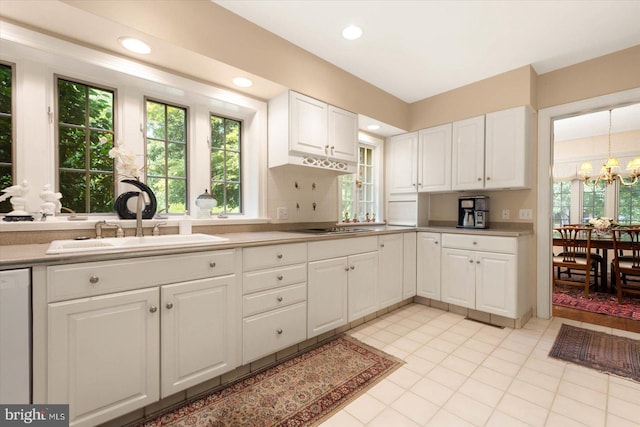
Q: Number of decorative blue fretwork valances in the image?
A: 0